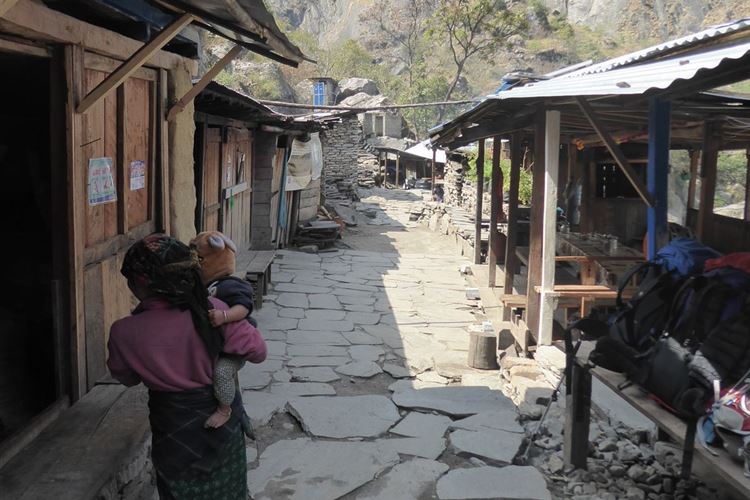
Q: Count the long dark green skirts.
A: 1